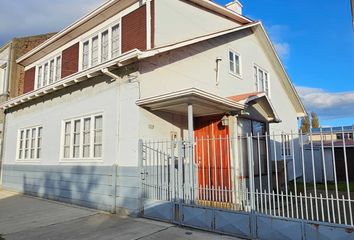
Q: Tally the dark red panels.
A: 3